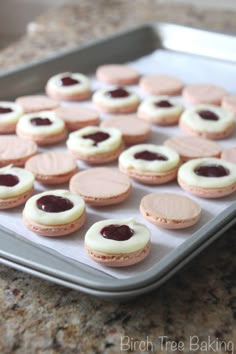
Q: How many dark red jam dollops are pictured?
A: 12